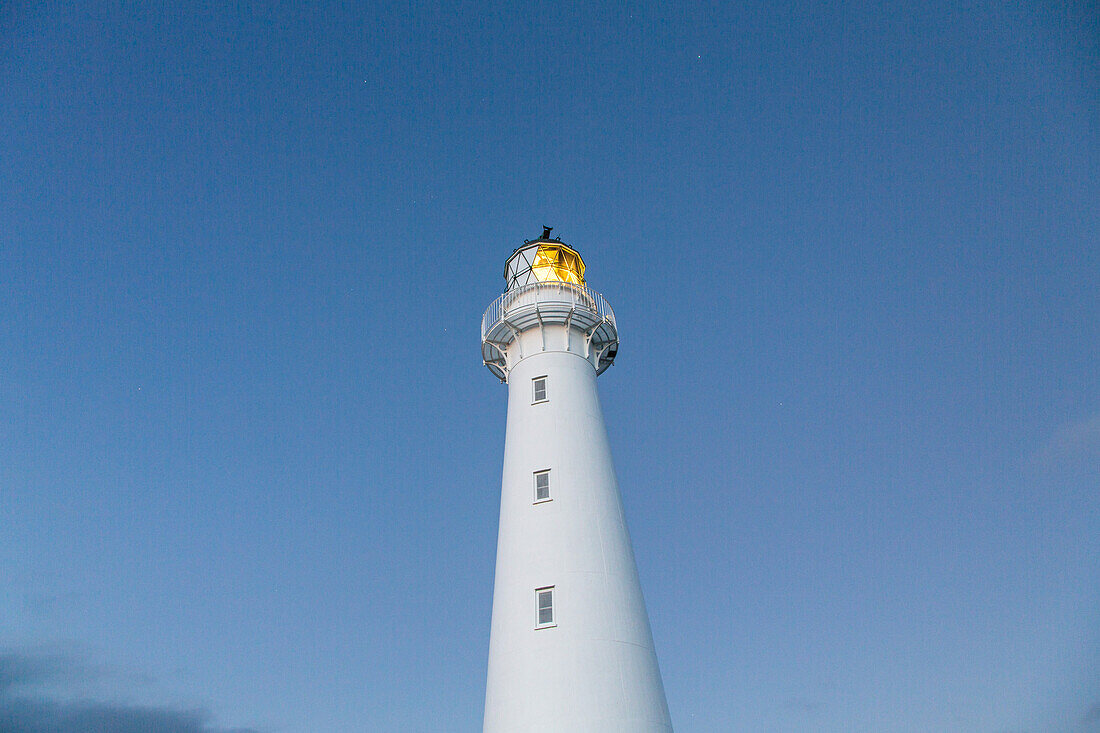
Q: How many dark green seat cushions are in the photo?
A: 0